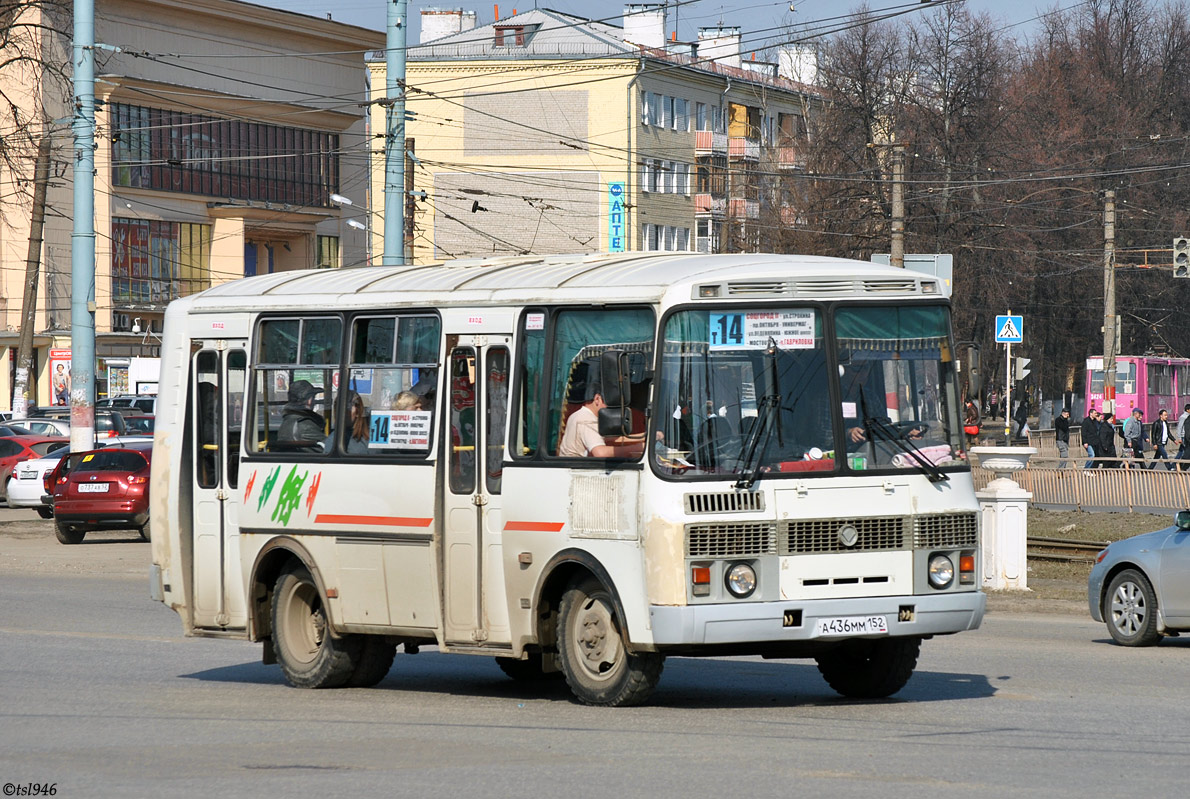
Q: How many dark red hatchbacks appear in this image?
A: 1